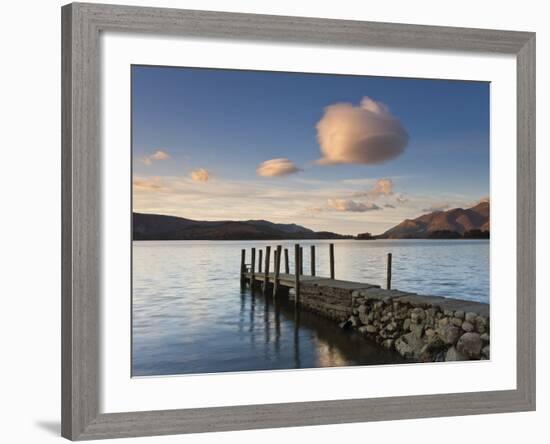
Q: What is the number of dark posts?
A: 12